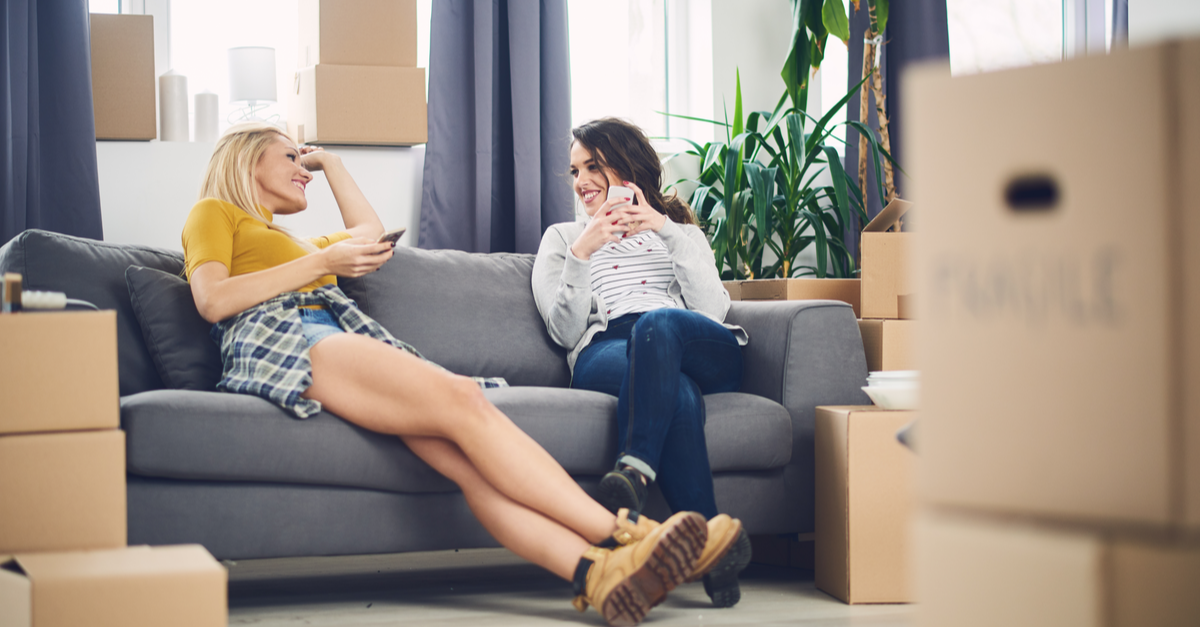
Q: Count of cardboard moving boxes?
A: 12